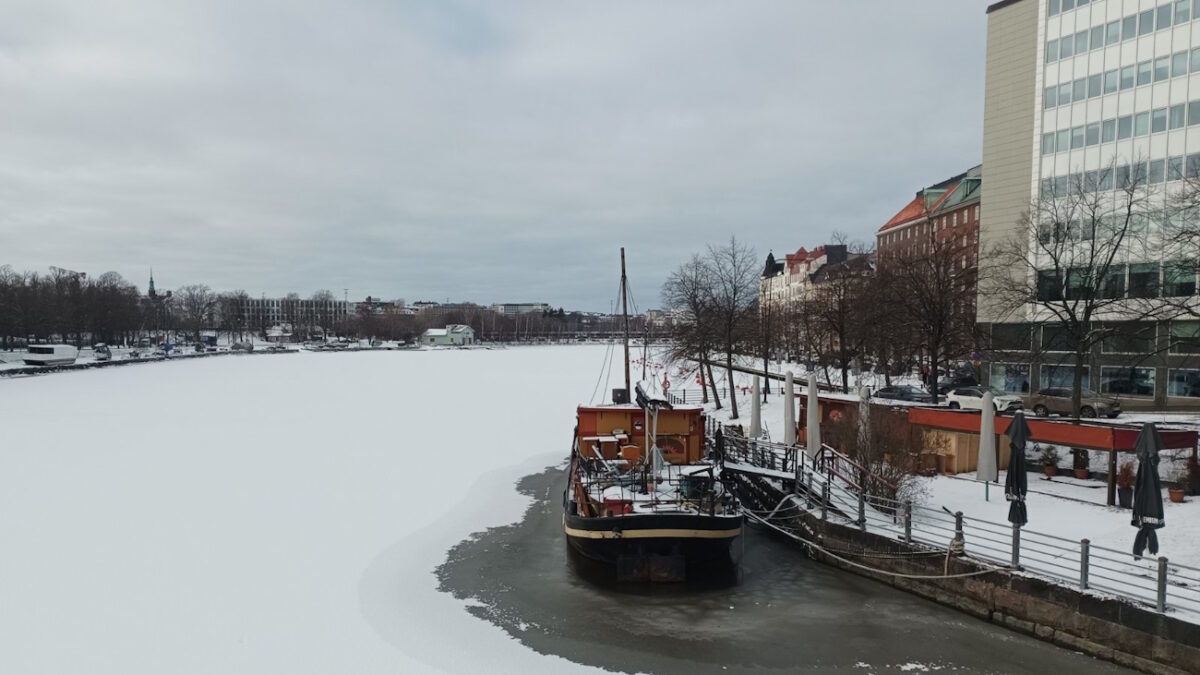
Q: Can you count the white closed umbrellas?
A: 5